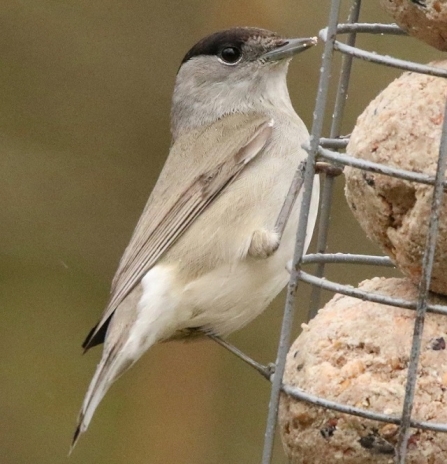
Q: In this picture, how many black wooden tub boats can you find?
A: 0